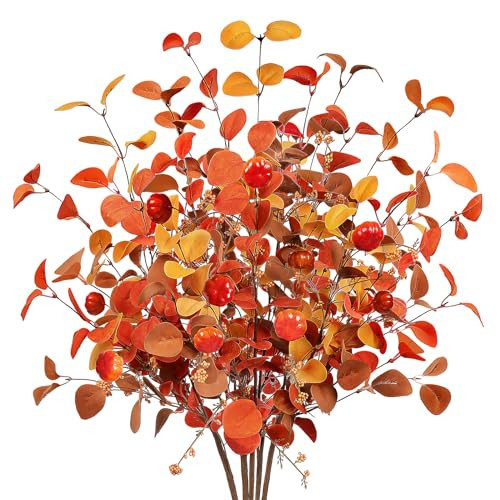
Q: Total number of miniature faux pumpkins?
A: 10